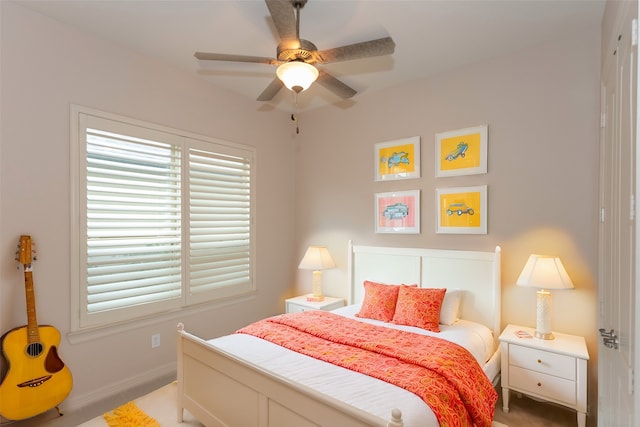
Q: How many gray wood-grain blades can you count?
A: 5